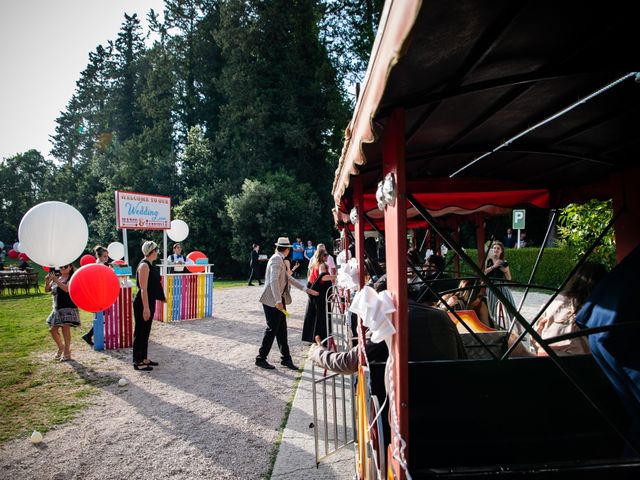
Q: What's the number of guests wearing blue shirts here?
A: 2